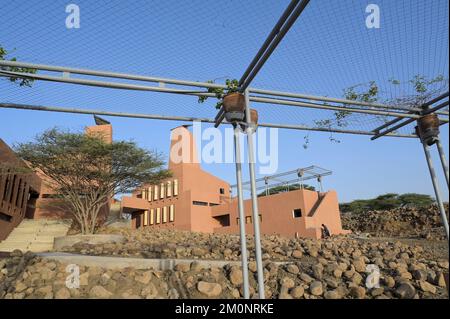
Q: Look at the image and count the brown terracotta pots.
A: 3